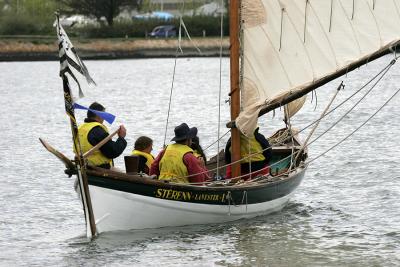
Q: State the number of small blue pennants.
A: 1